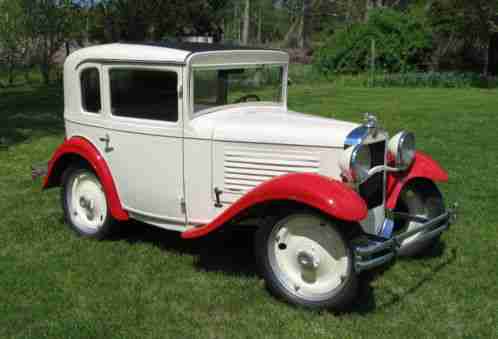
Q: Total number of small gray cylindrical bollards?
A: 0